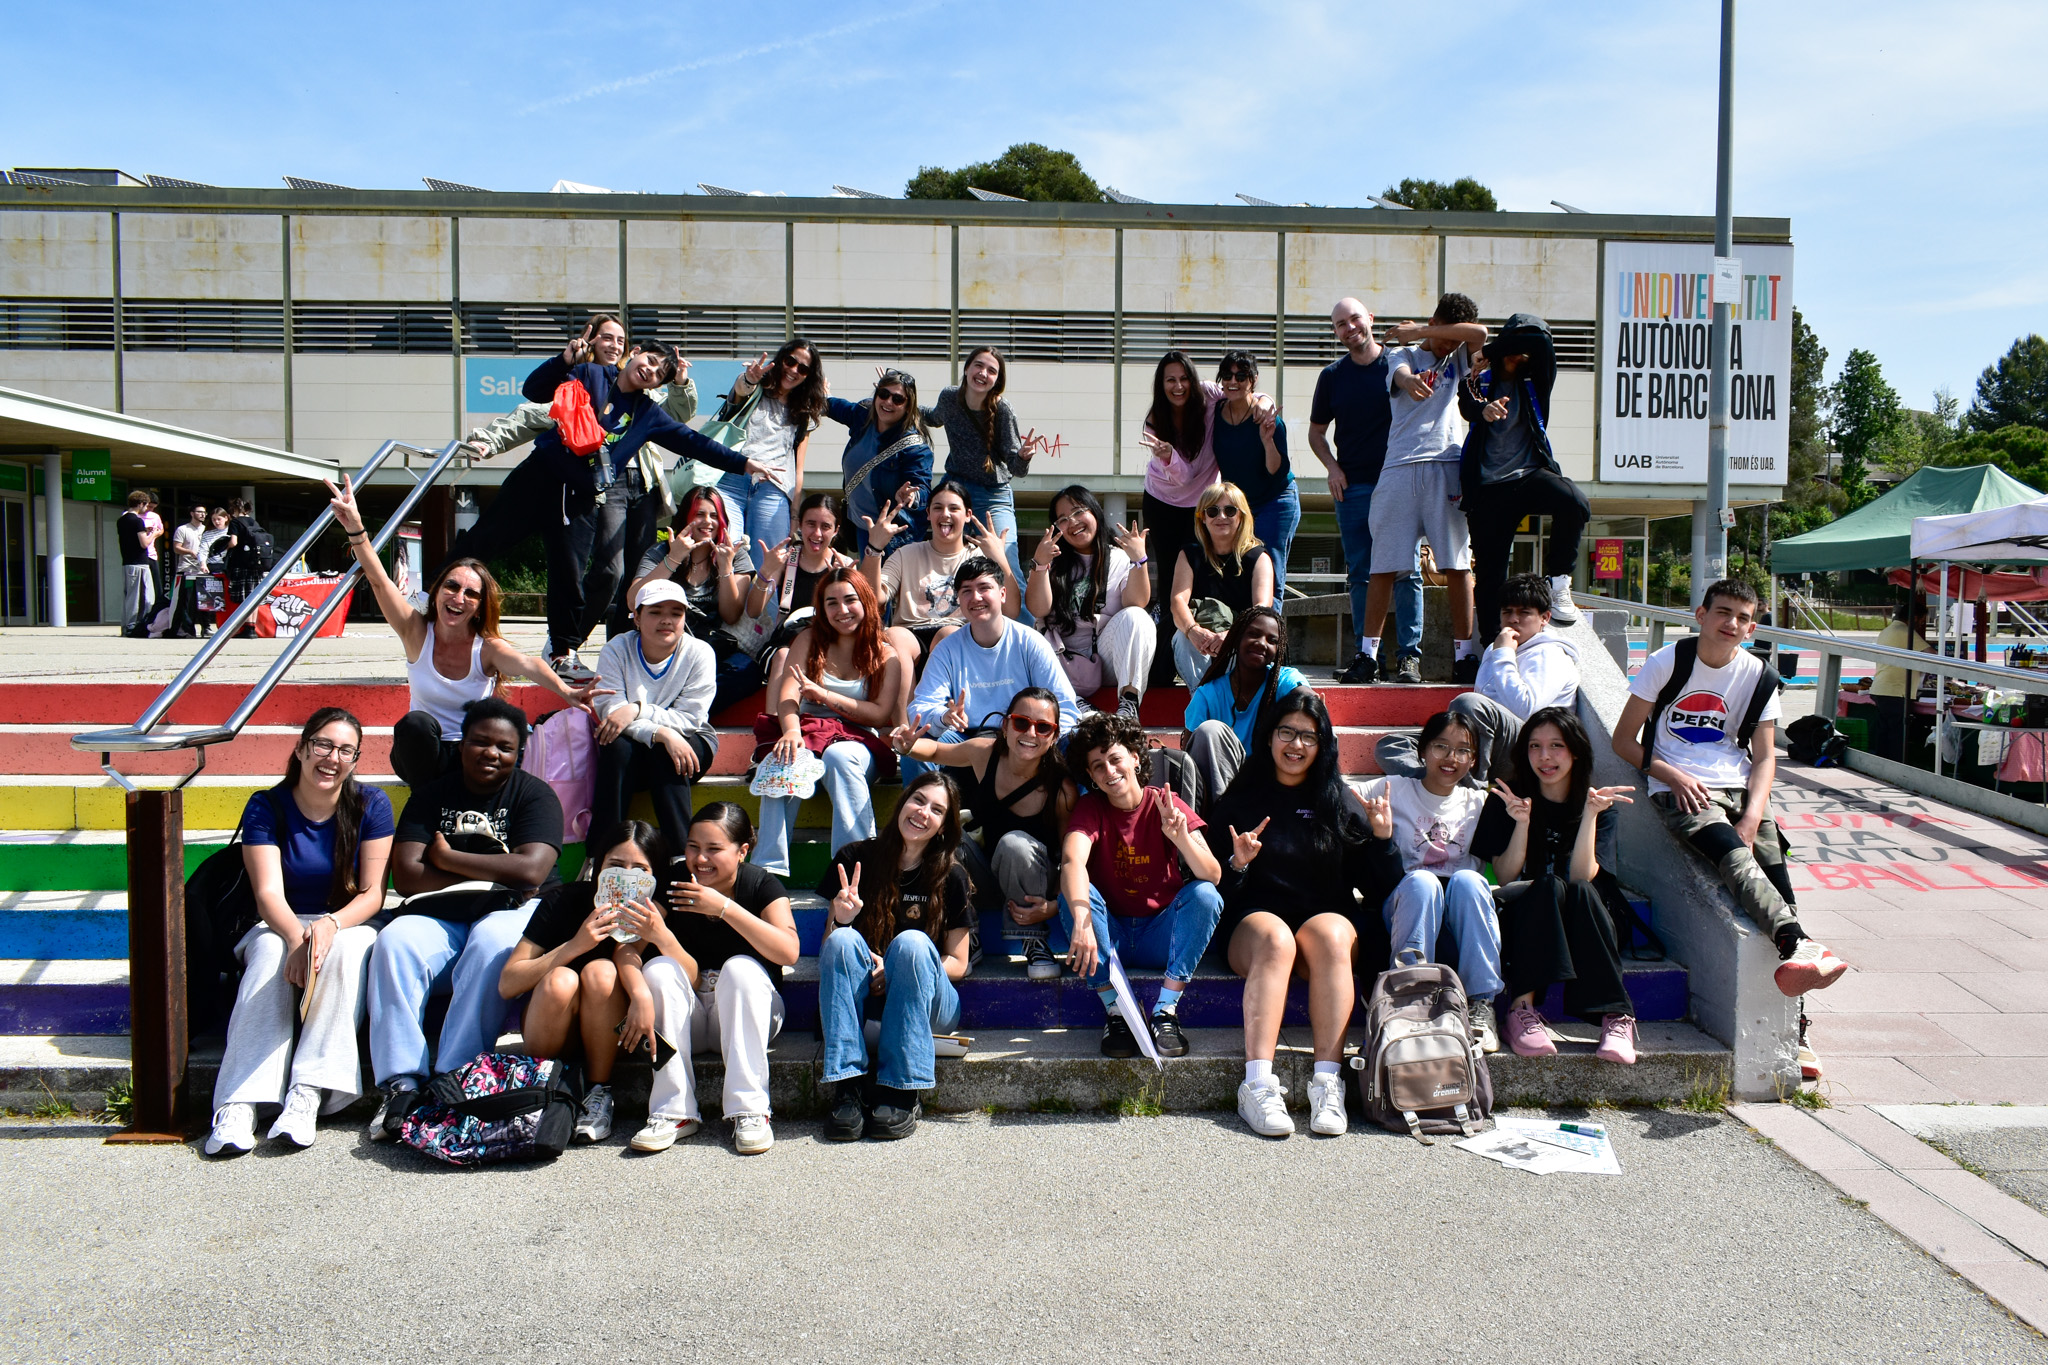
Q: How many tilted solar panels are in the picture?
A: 11